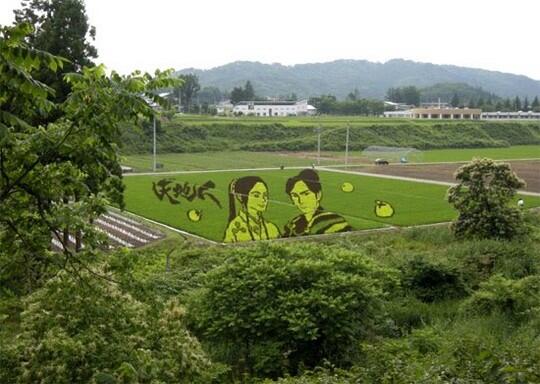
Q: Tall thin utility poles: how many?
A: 3